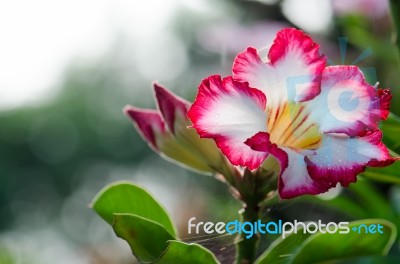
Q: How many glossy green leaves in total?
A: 5